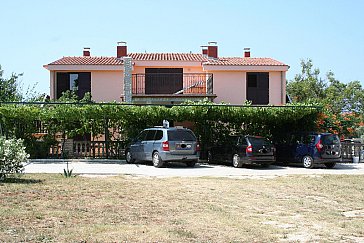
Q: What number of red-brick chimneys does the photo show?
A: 5